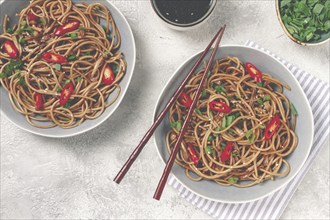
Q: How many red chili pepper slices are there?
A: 13